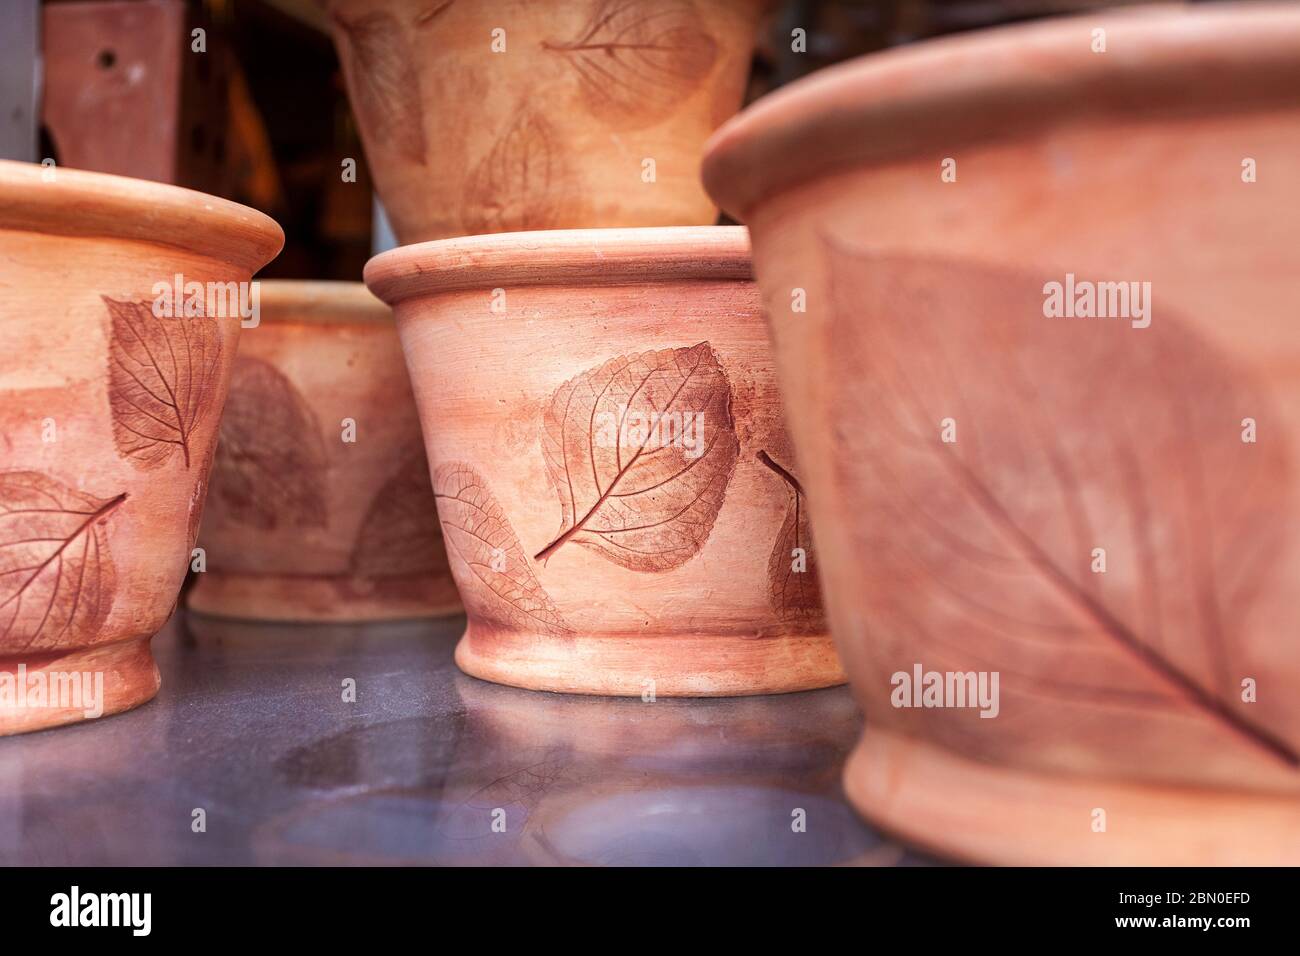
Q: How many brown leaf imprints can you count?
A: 11